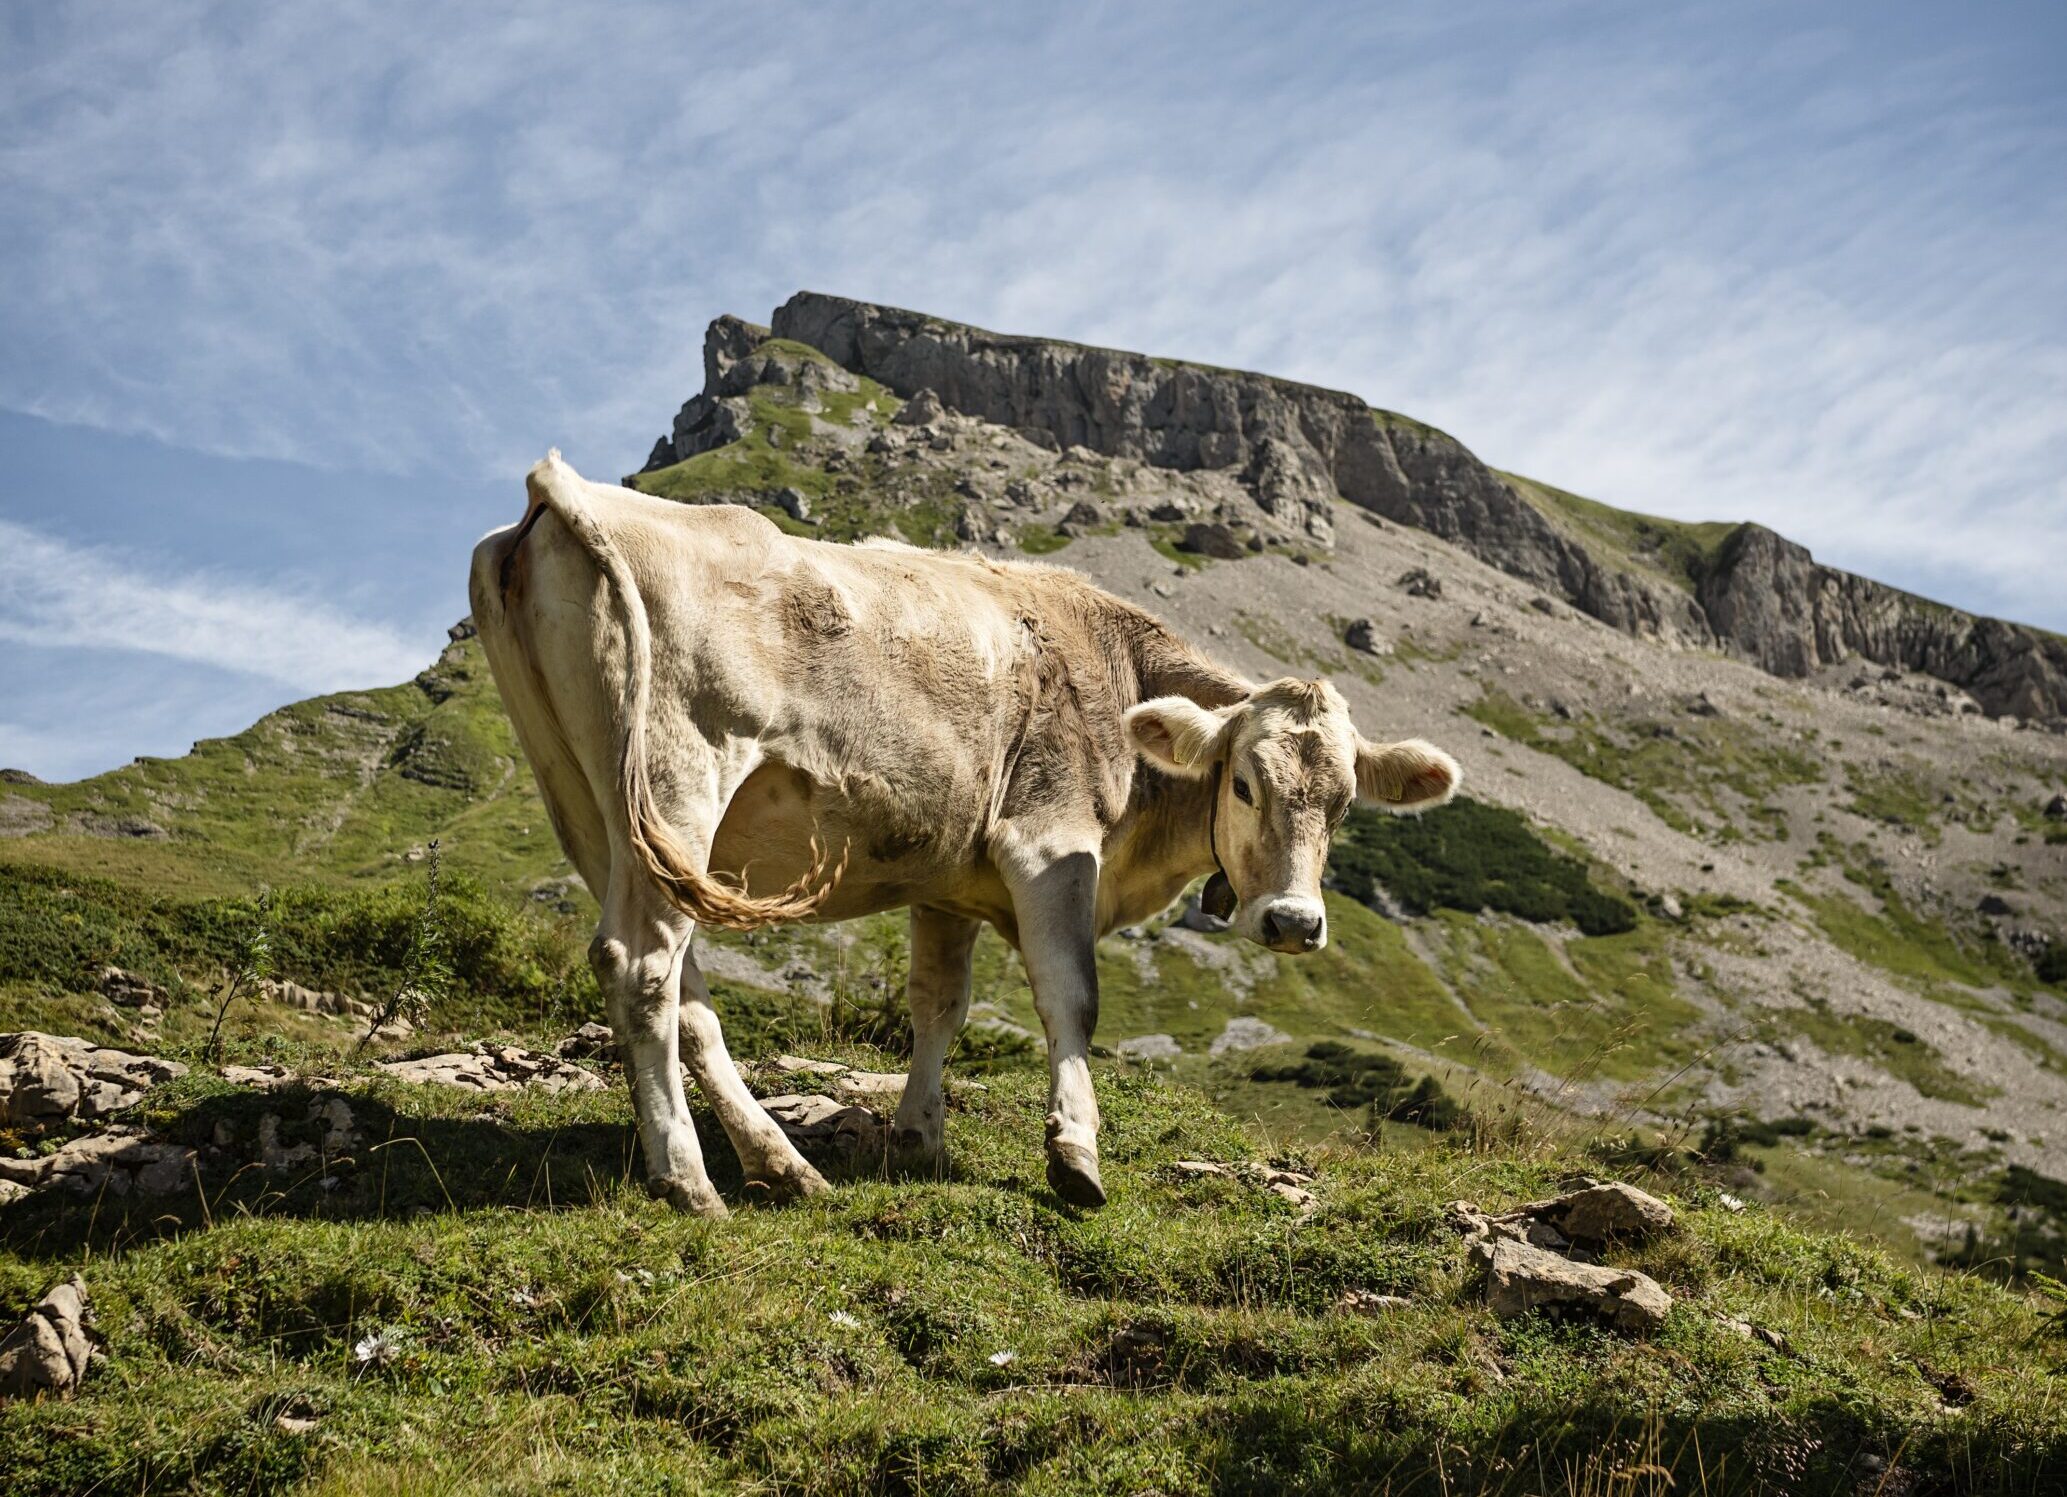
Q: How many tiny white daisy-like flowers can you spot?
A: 4